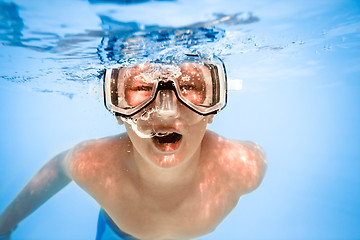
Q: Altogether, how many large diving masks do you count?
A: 1